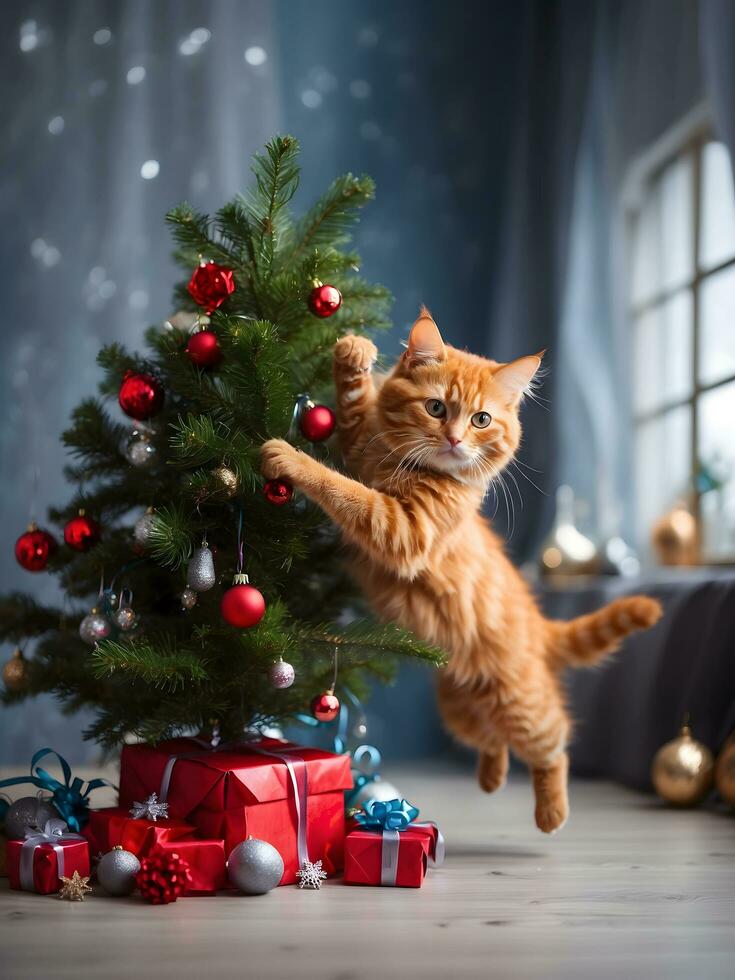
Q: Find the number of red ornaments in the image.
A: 10